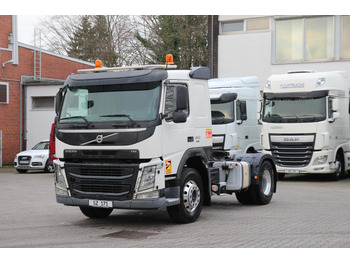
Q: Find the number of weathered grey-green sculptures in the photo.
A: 0